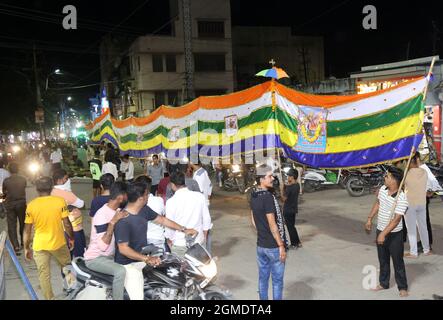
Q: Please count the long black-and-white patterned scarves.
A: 1